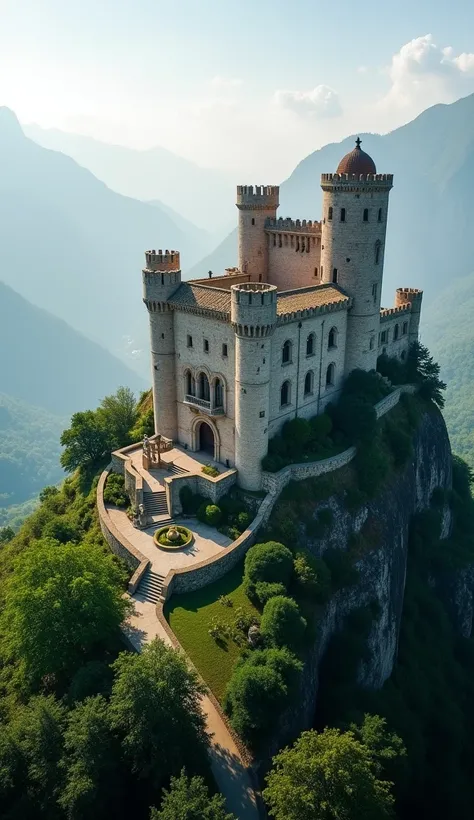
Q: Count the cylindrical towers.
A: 5